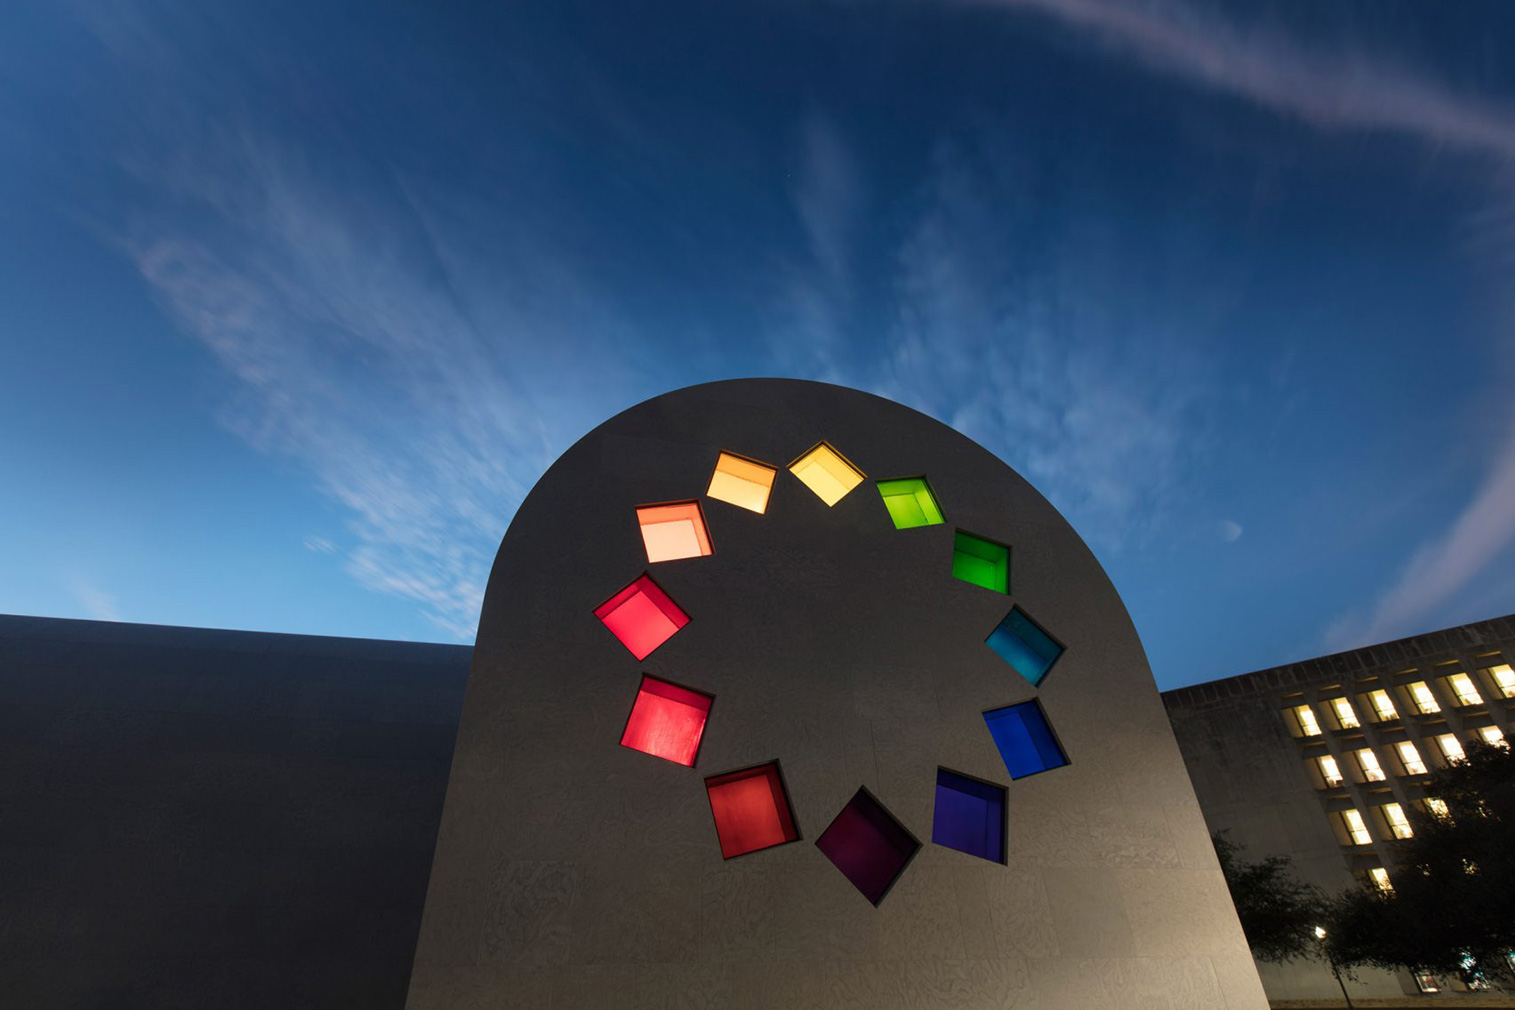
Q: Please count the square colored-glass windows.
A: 12